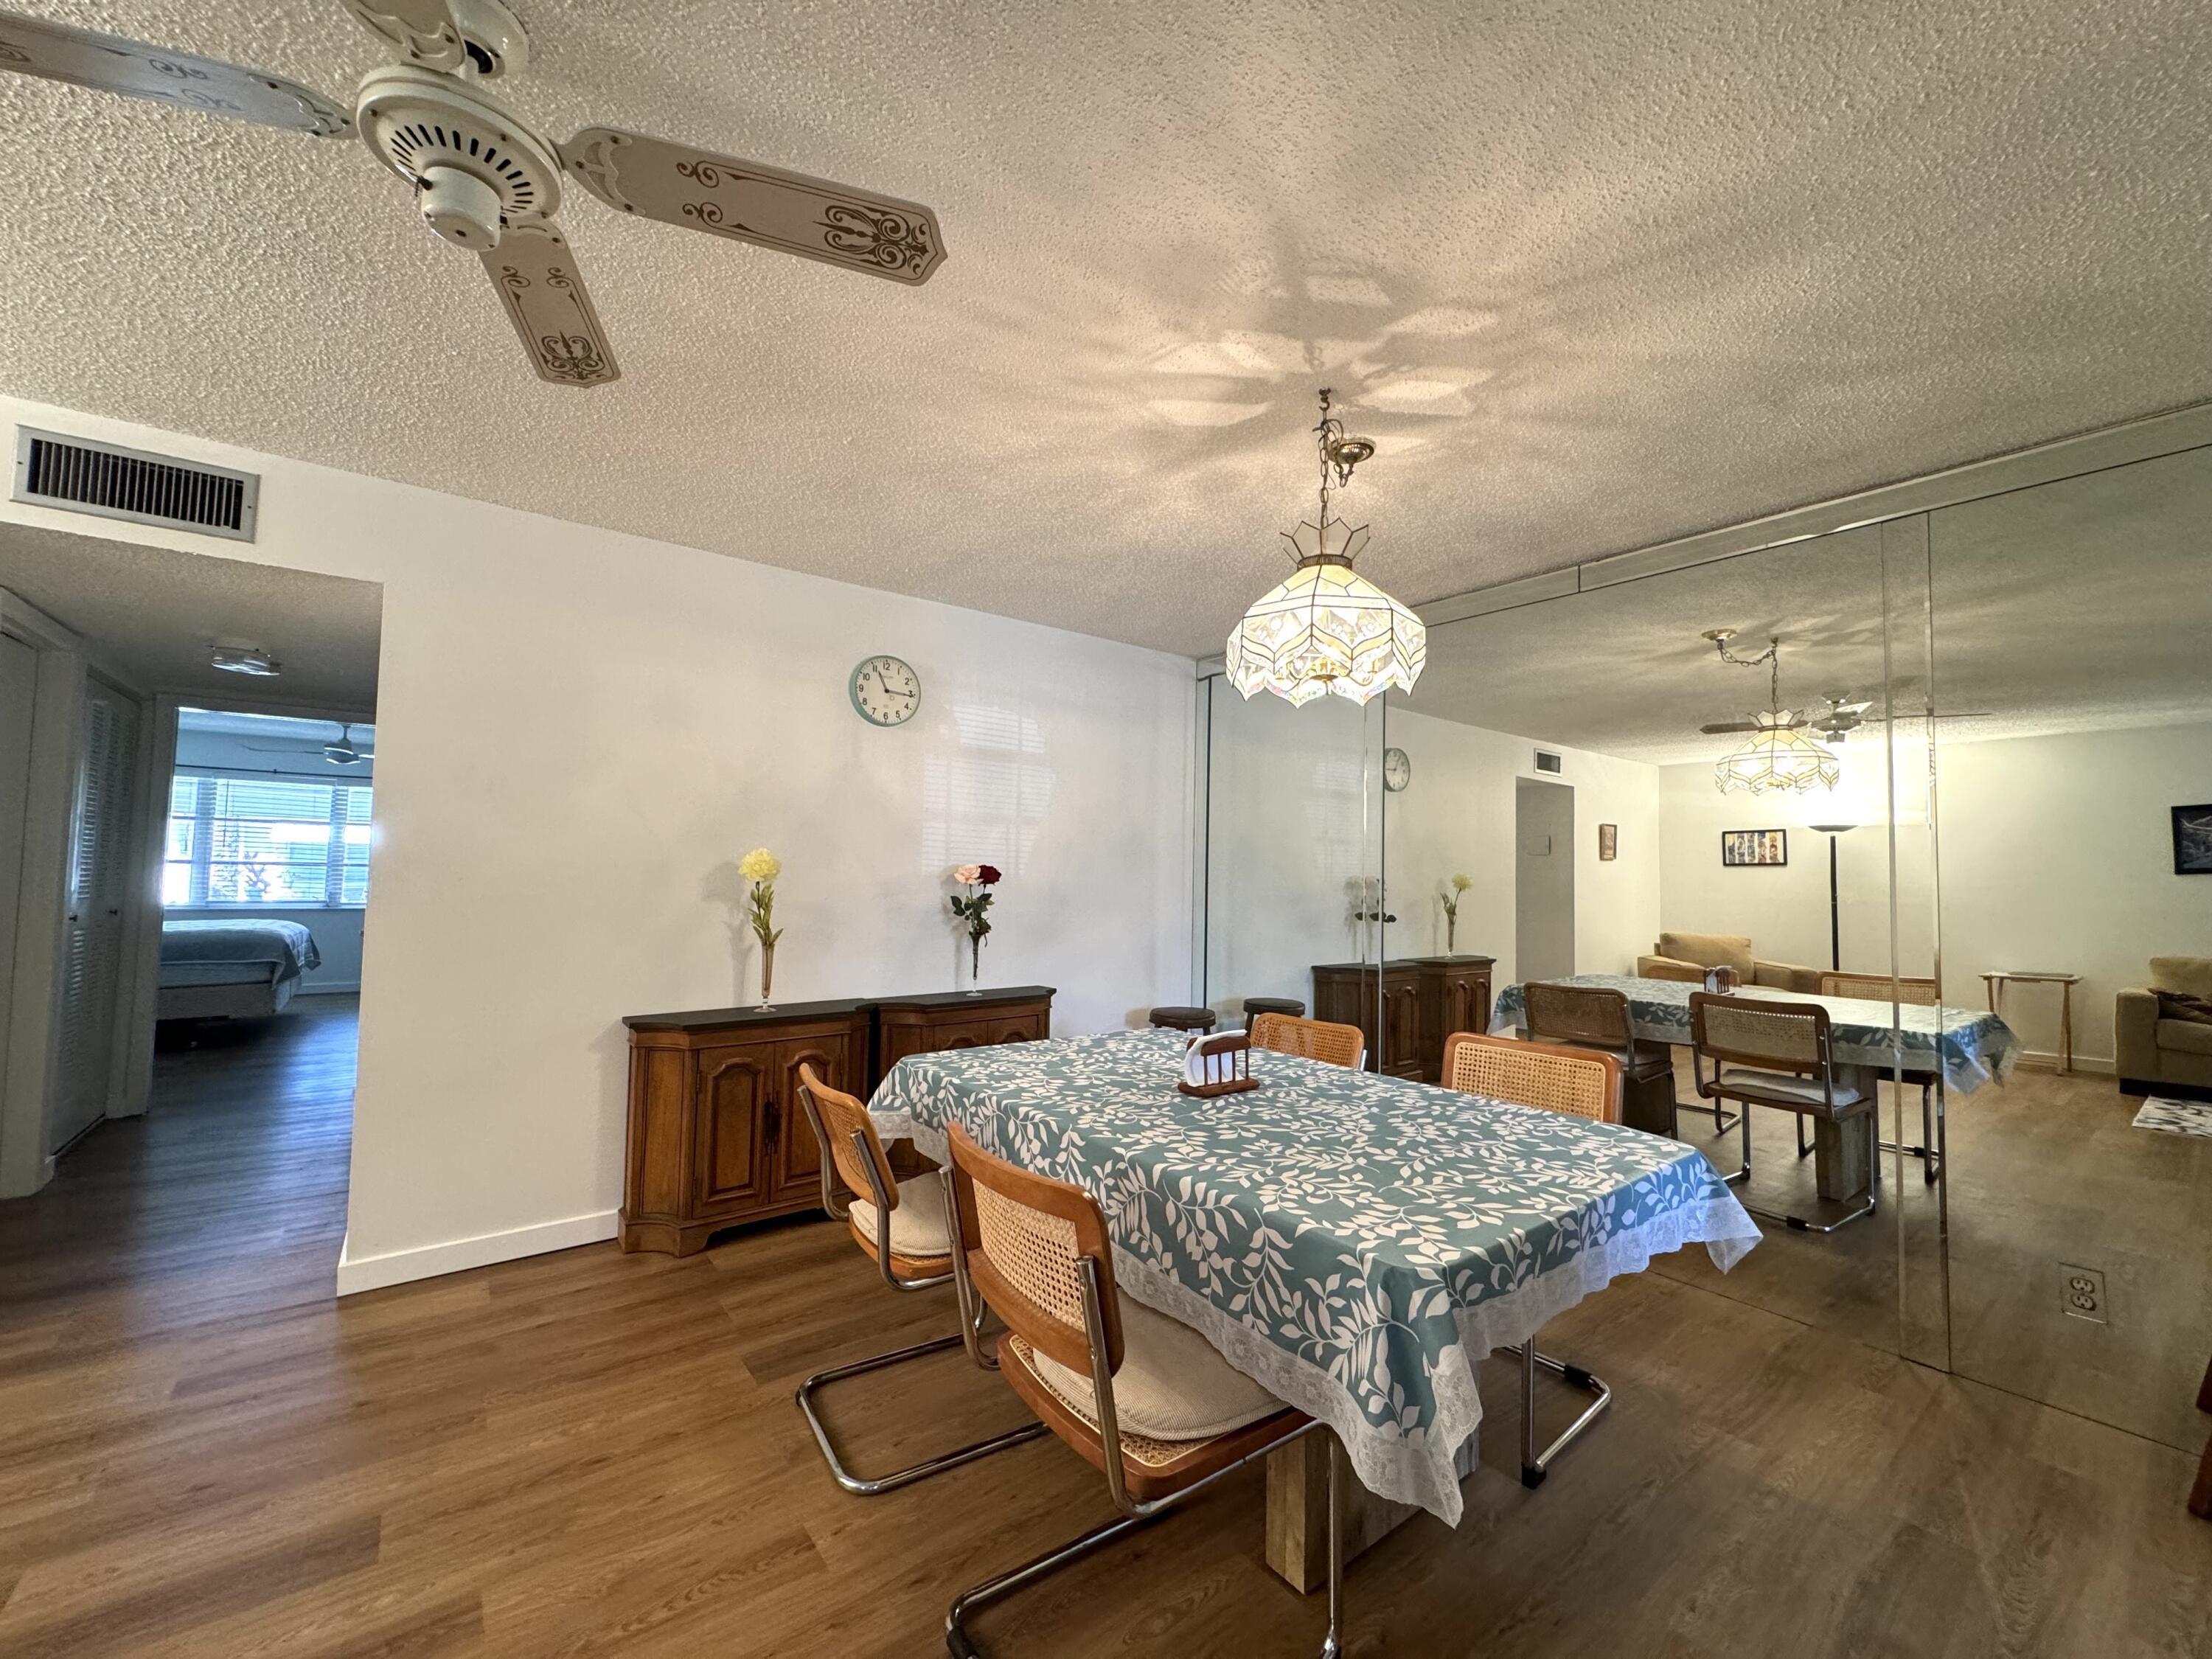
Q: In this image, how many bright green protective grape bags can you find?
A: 0